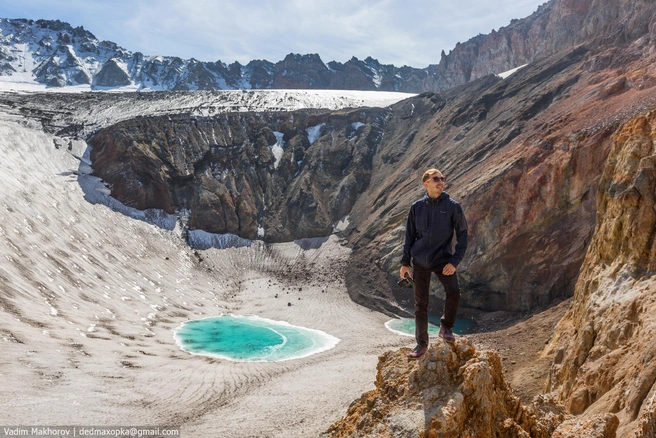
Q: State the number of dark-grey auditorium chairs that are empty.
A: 0